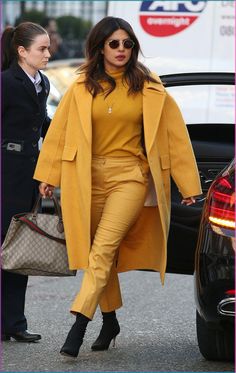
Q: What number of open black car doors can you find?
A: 1